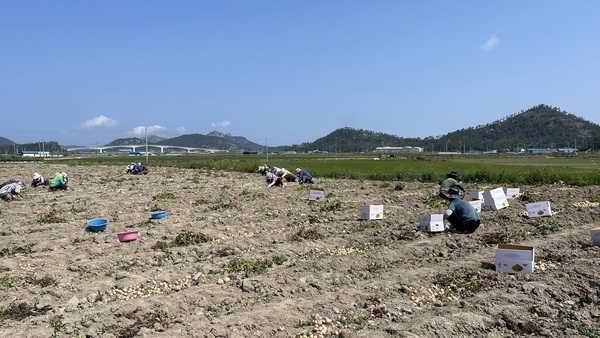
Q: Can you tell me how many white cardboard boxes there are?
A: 10